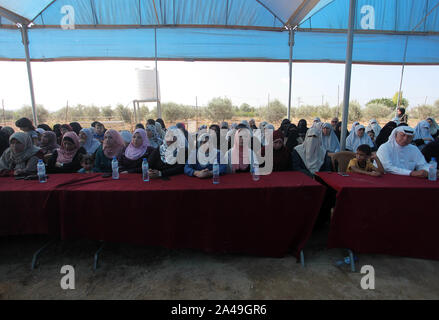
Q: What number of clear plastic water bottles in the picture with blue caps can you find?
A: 6